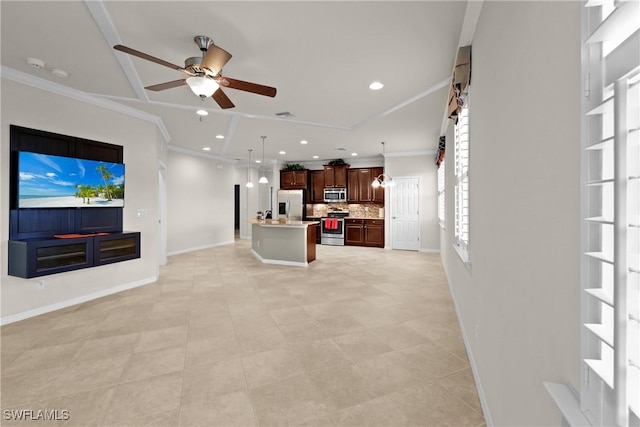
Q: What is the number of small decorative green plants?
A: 2